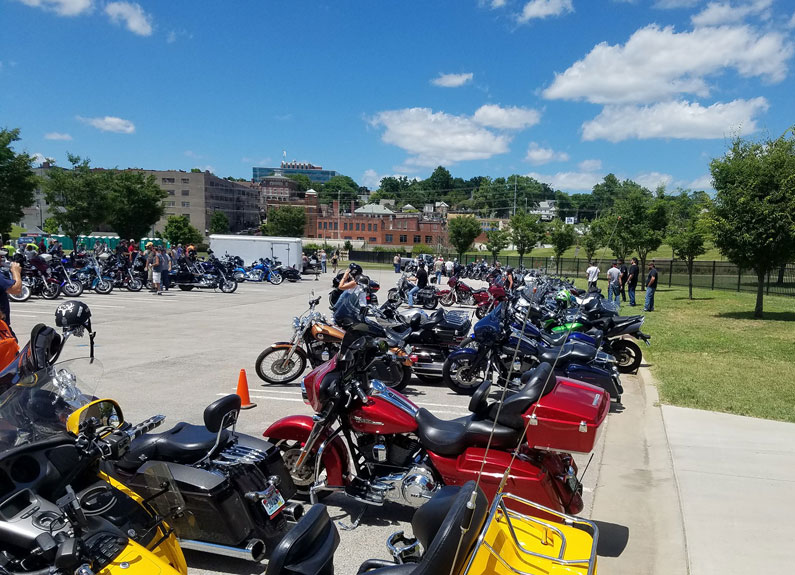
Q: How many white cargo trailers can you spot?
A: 1